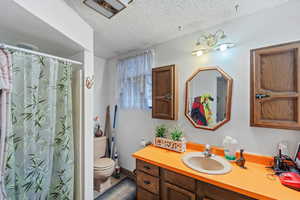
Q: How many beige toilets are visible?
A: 1